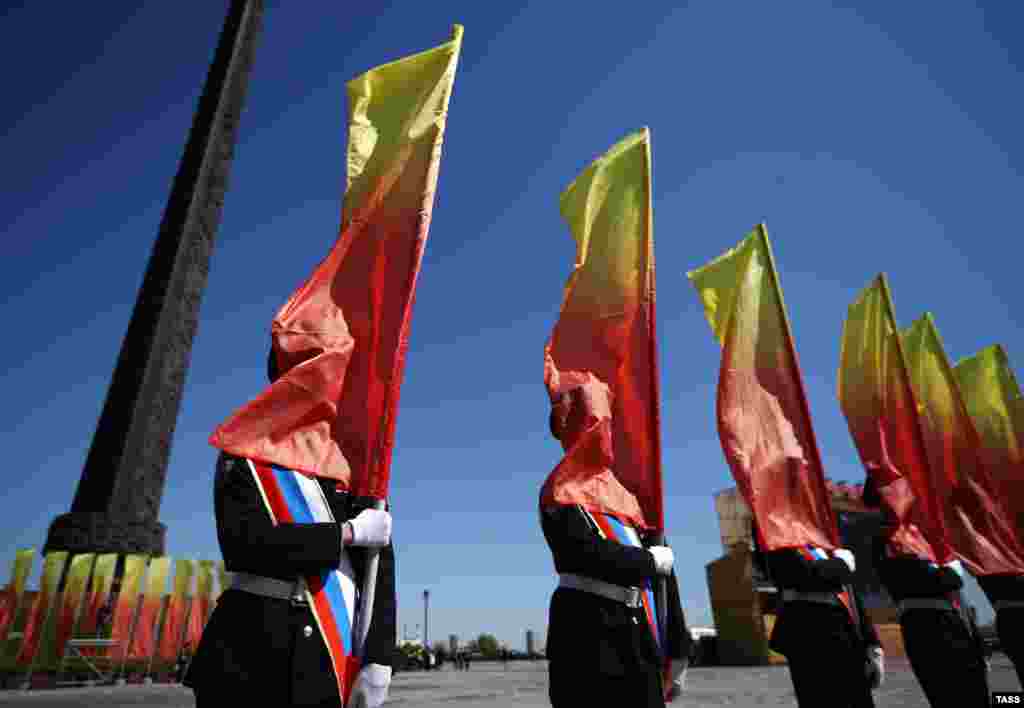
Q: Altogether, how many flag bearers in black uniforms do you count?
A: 5